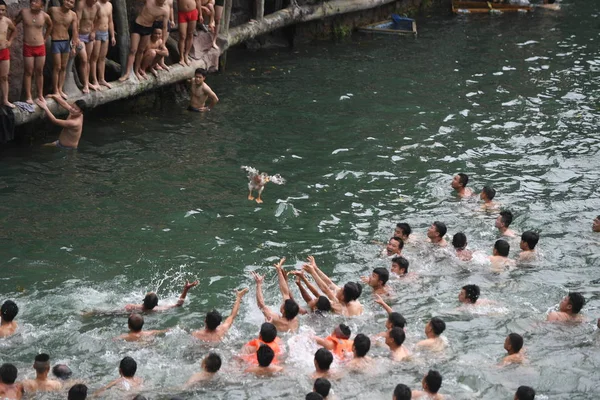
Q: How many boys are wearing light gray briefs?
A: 1